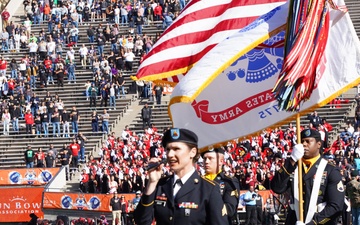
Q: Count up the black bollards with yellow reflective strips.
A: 0